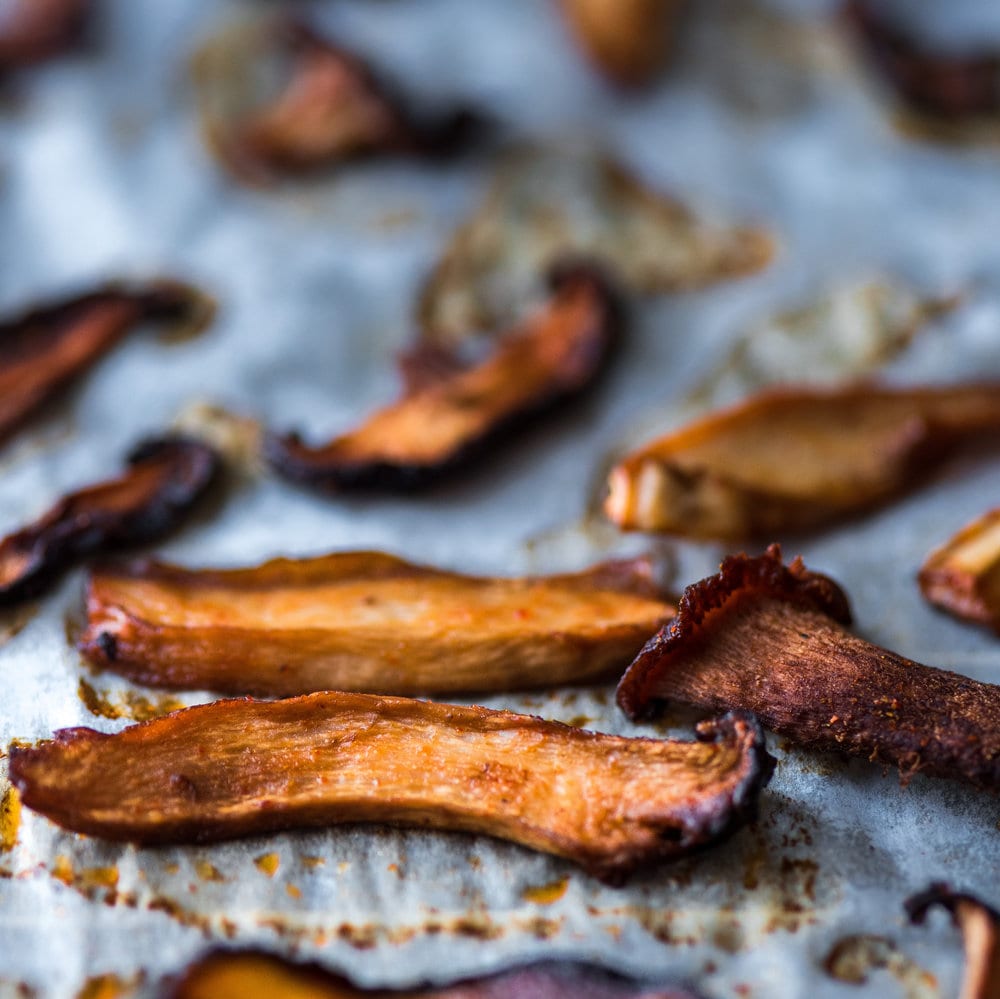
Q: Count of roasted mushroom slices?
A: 14